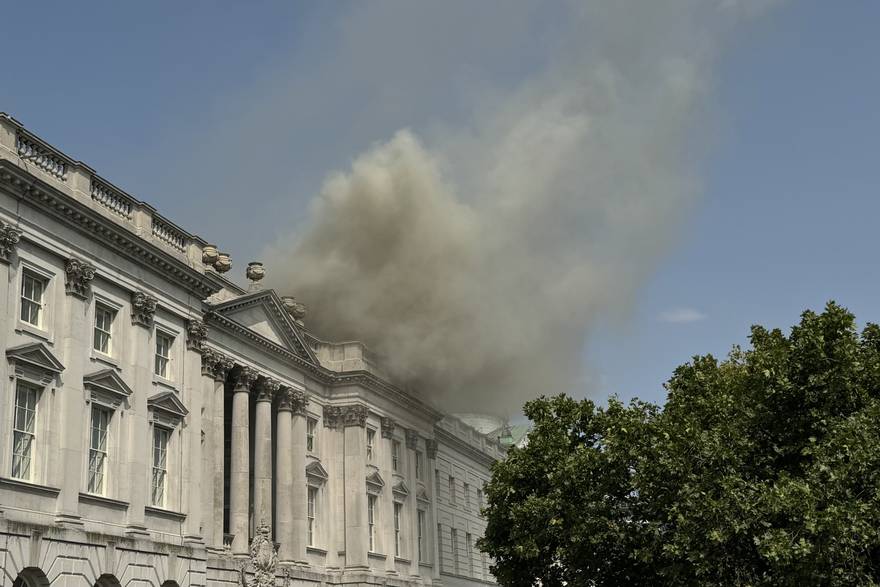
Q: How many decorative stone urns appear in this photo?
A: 5